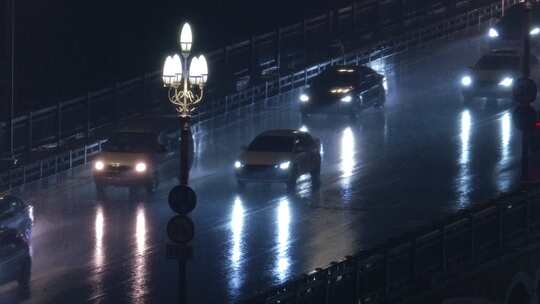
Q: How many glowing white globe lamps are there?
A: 5